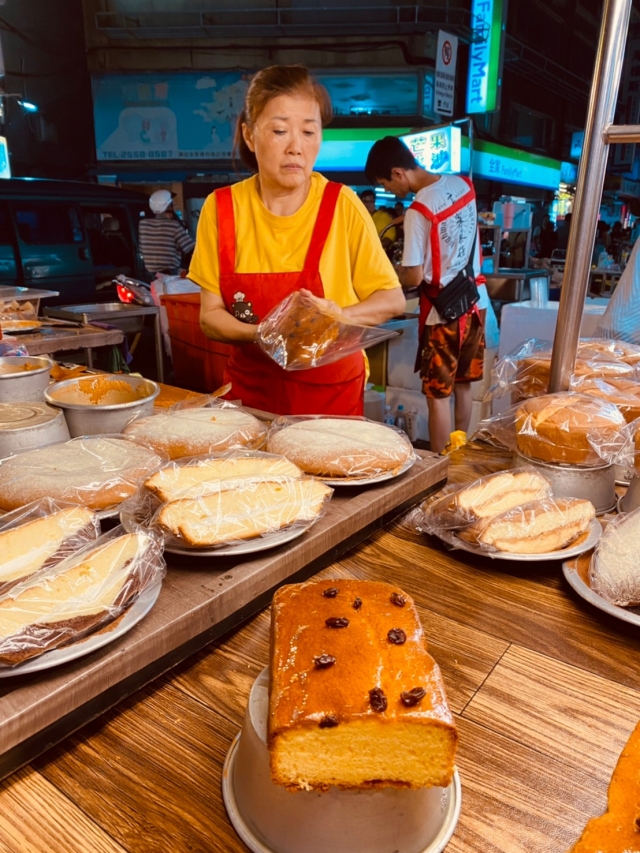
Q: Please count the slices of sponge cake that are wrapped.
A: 6